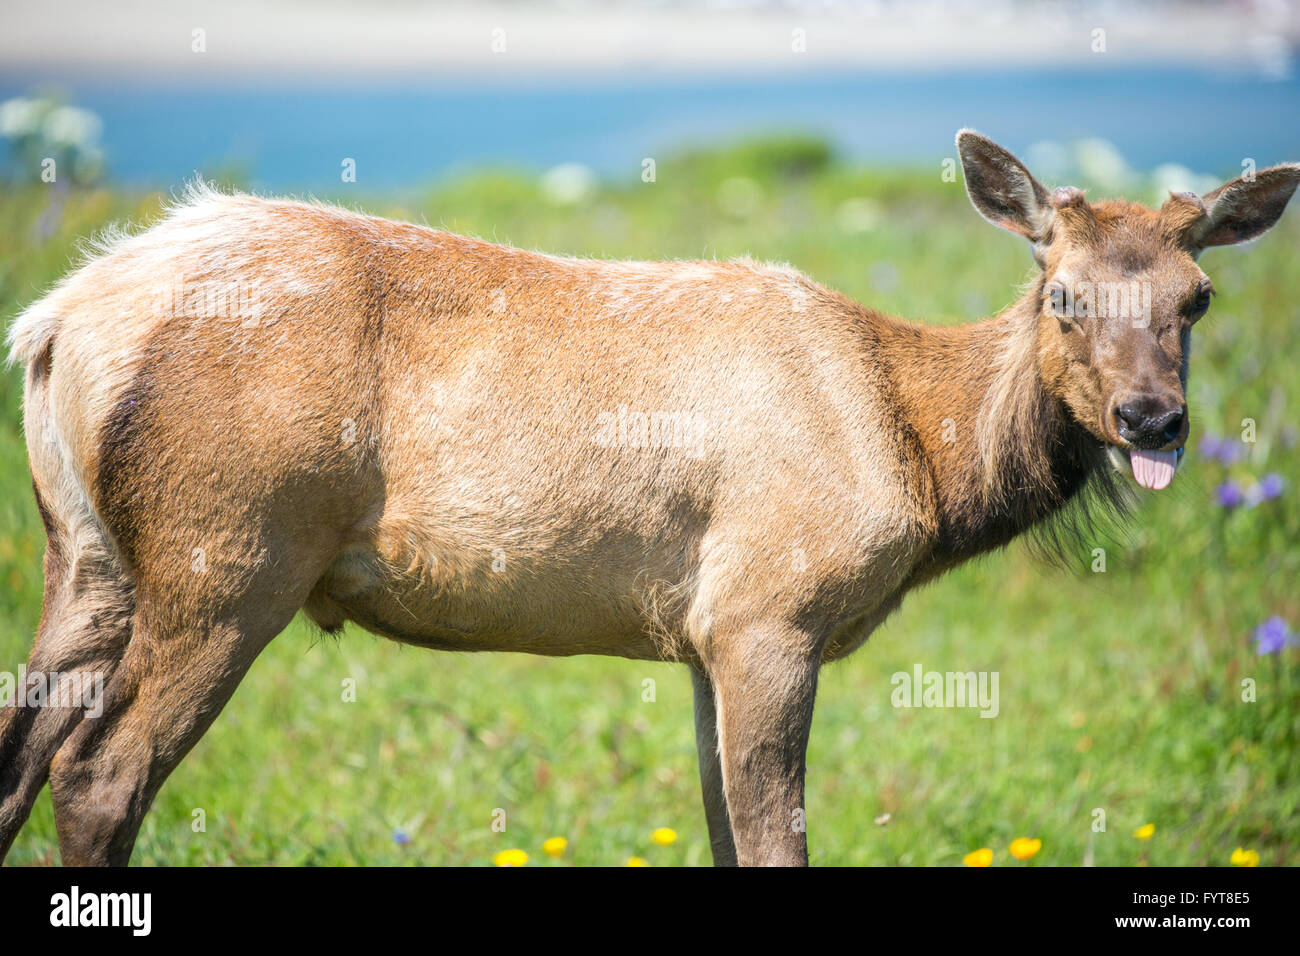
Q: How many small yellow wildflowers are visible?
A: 8